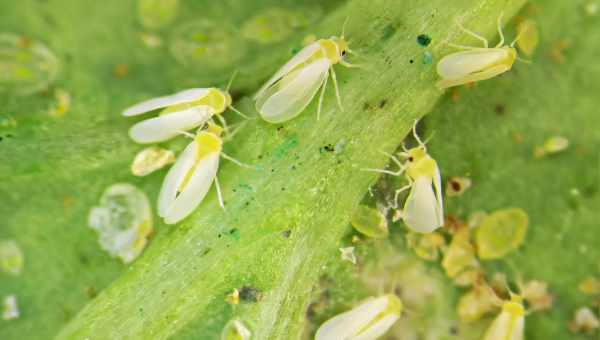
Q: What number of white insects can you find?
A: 7